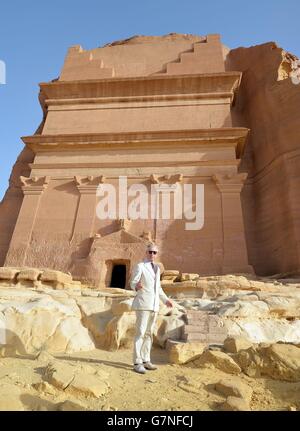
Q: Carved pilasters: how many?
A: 4